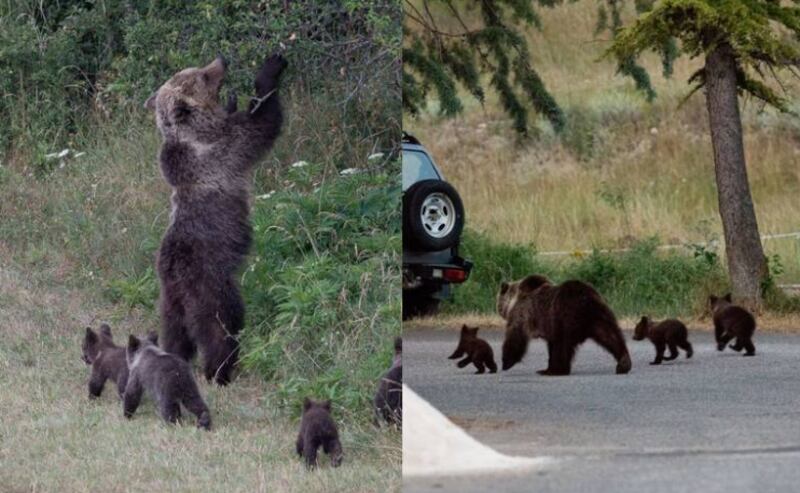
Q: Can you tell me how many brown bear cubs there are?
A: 7